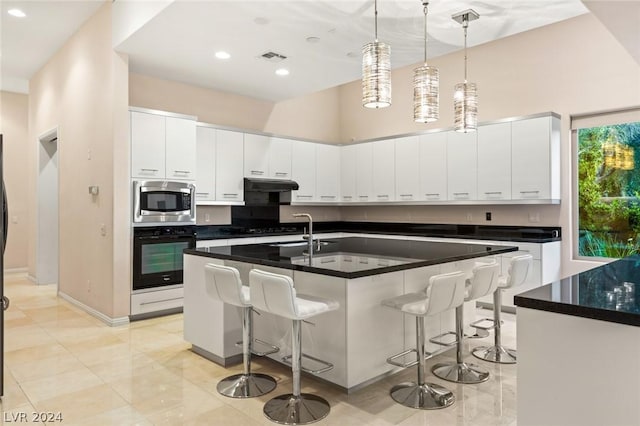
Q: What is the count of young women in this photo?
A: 0